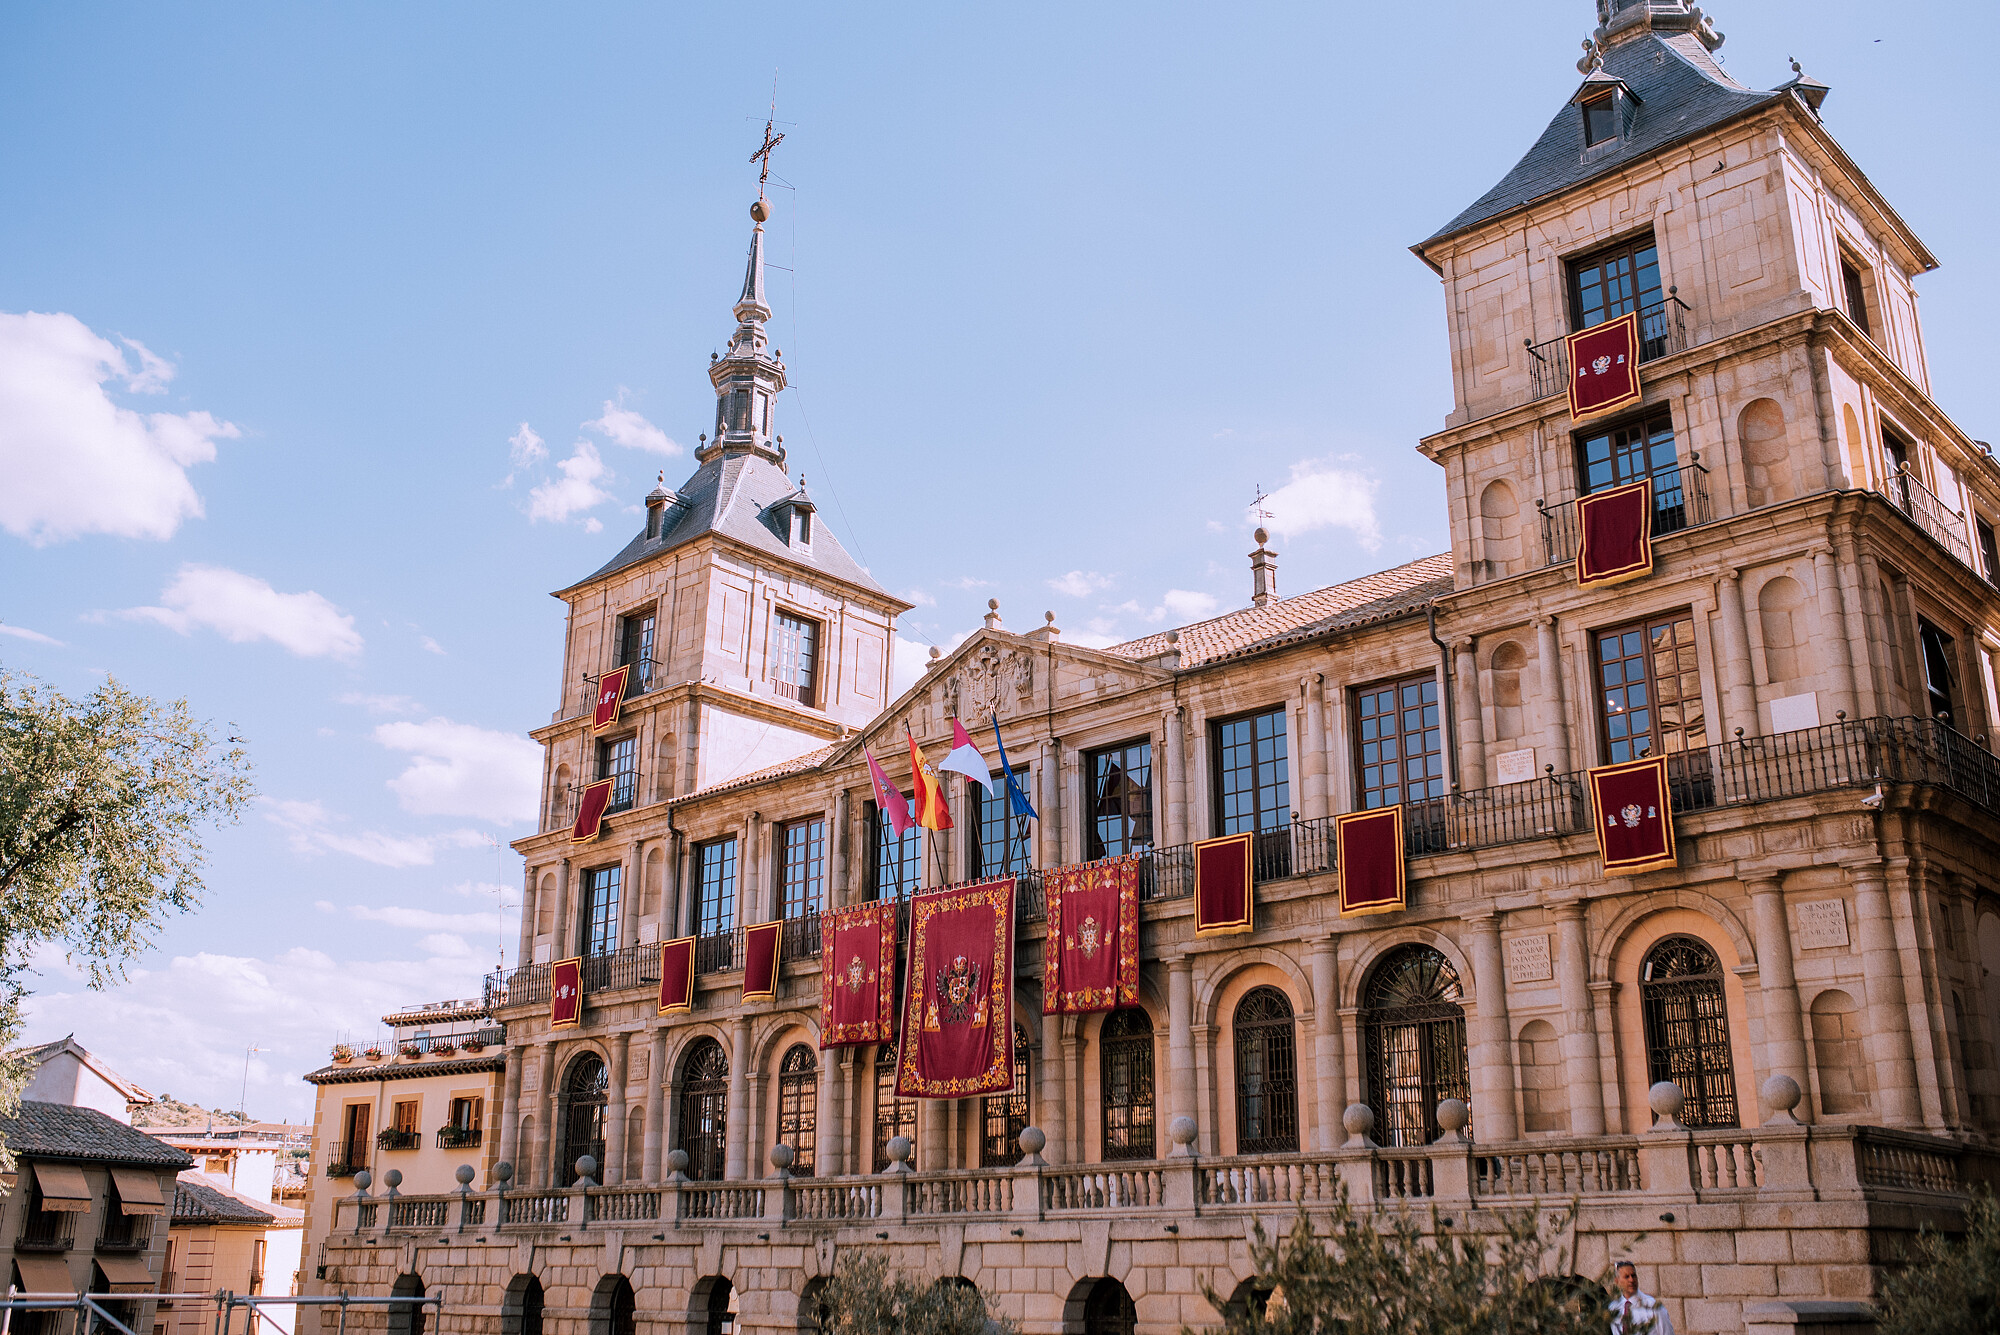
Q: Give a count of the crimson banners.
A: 13